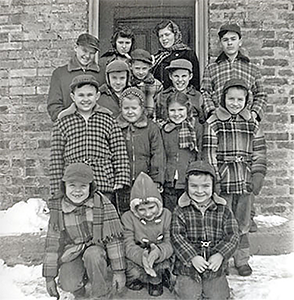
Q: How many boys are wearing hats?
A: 9